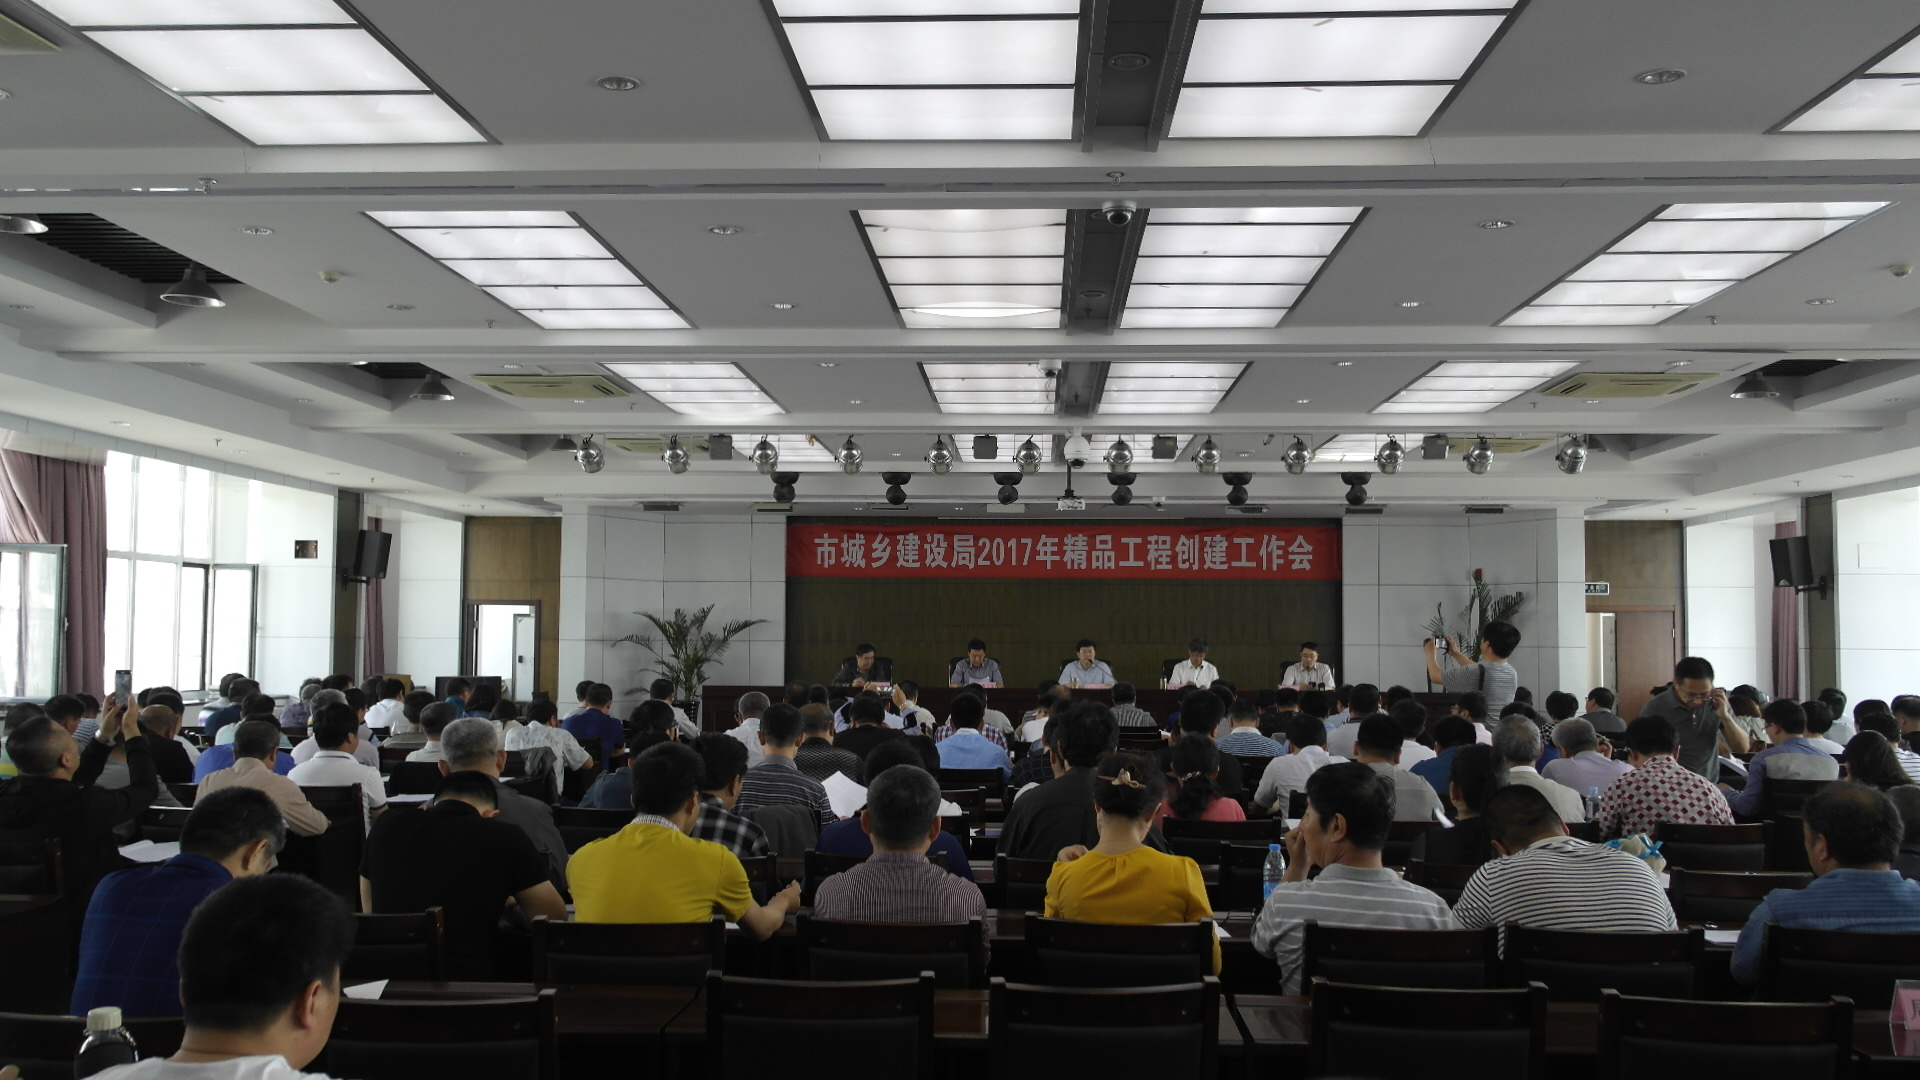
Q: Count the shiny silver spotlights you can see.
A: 12